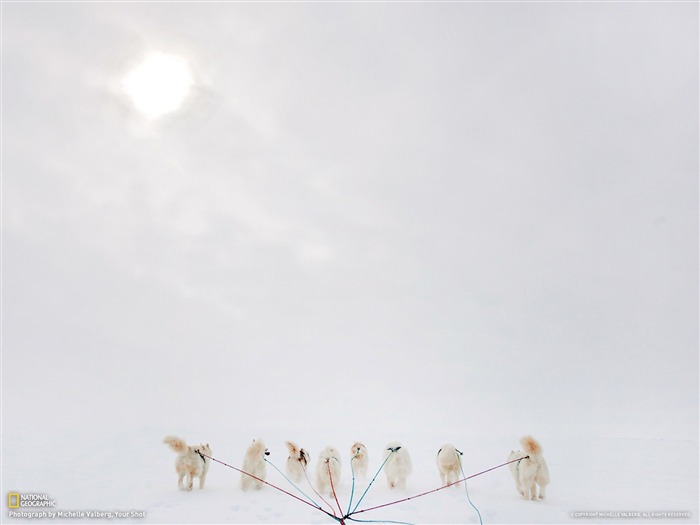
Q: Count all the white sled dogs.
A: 8